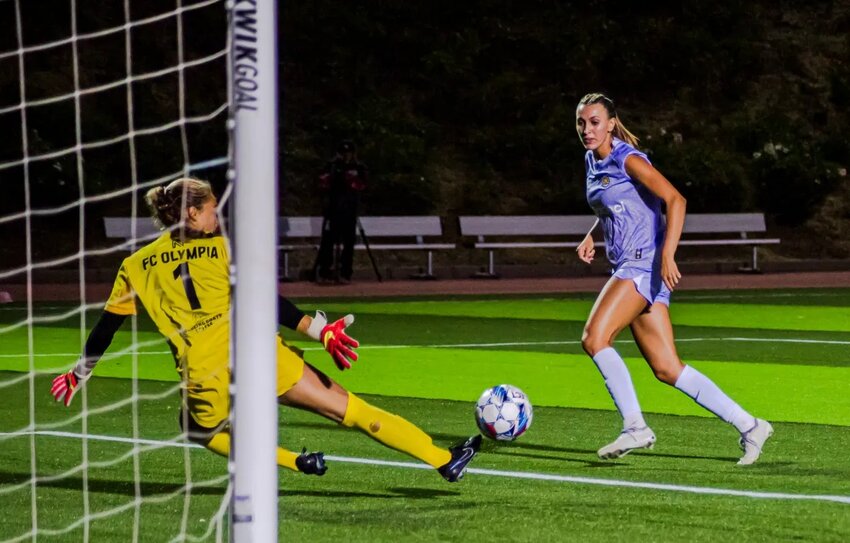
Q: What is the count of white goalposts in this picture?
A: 1